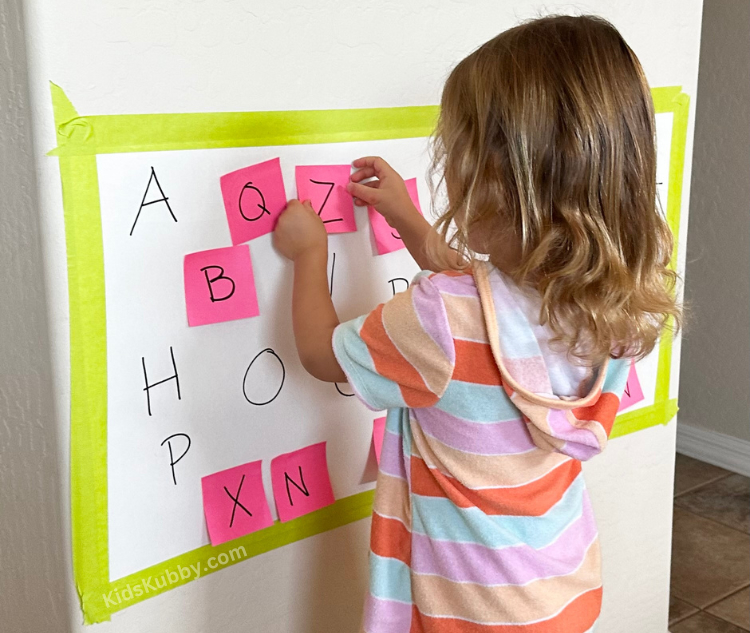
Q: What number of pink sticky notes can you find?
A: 8